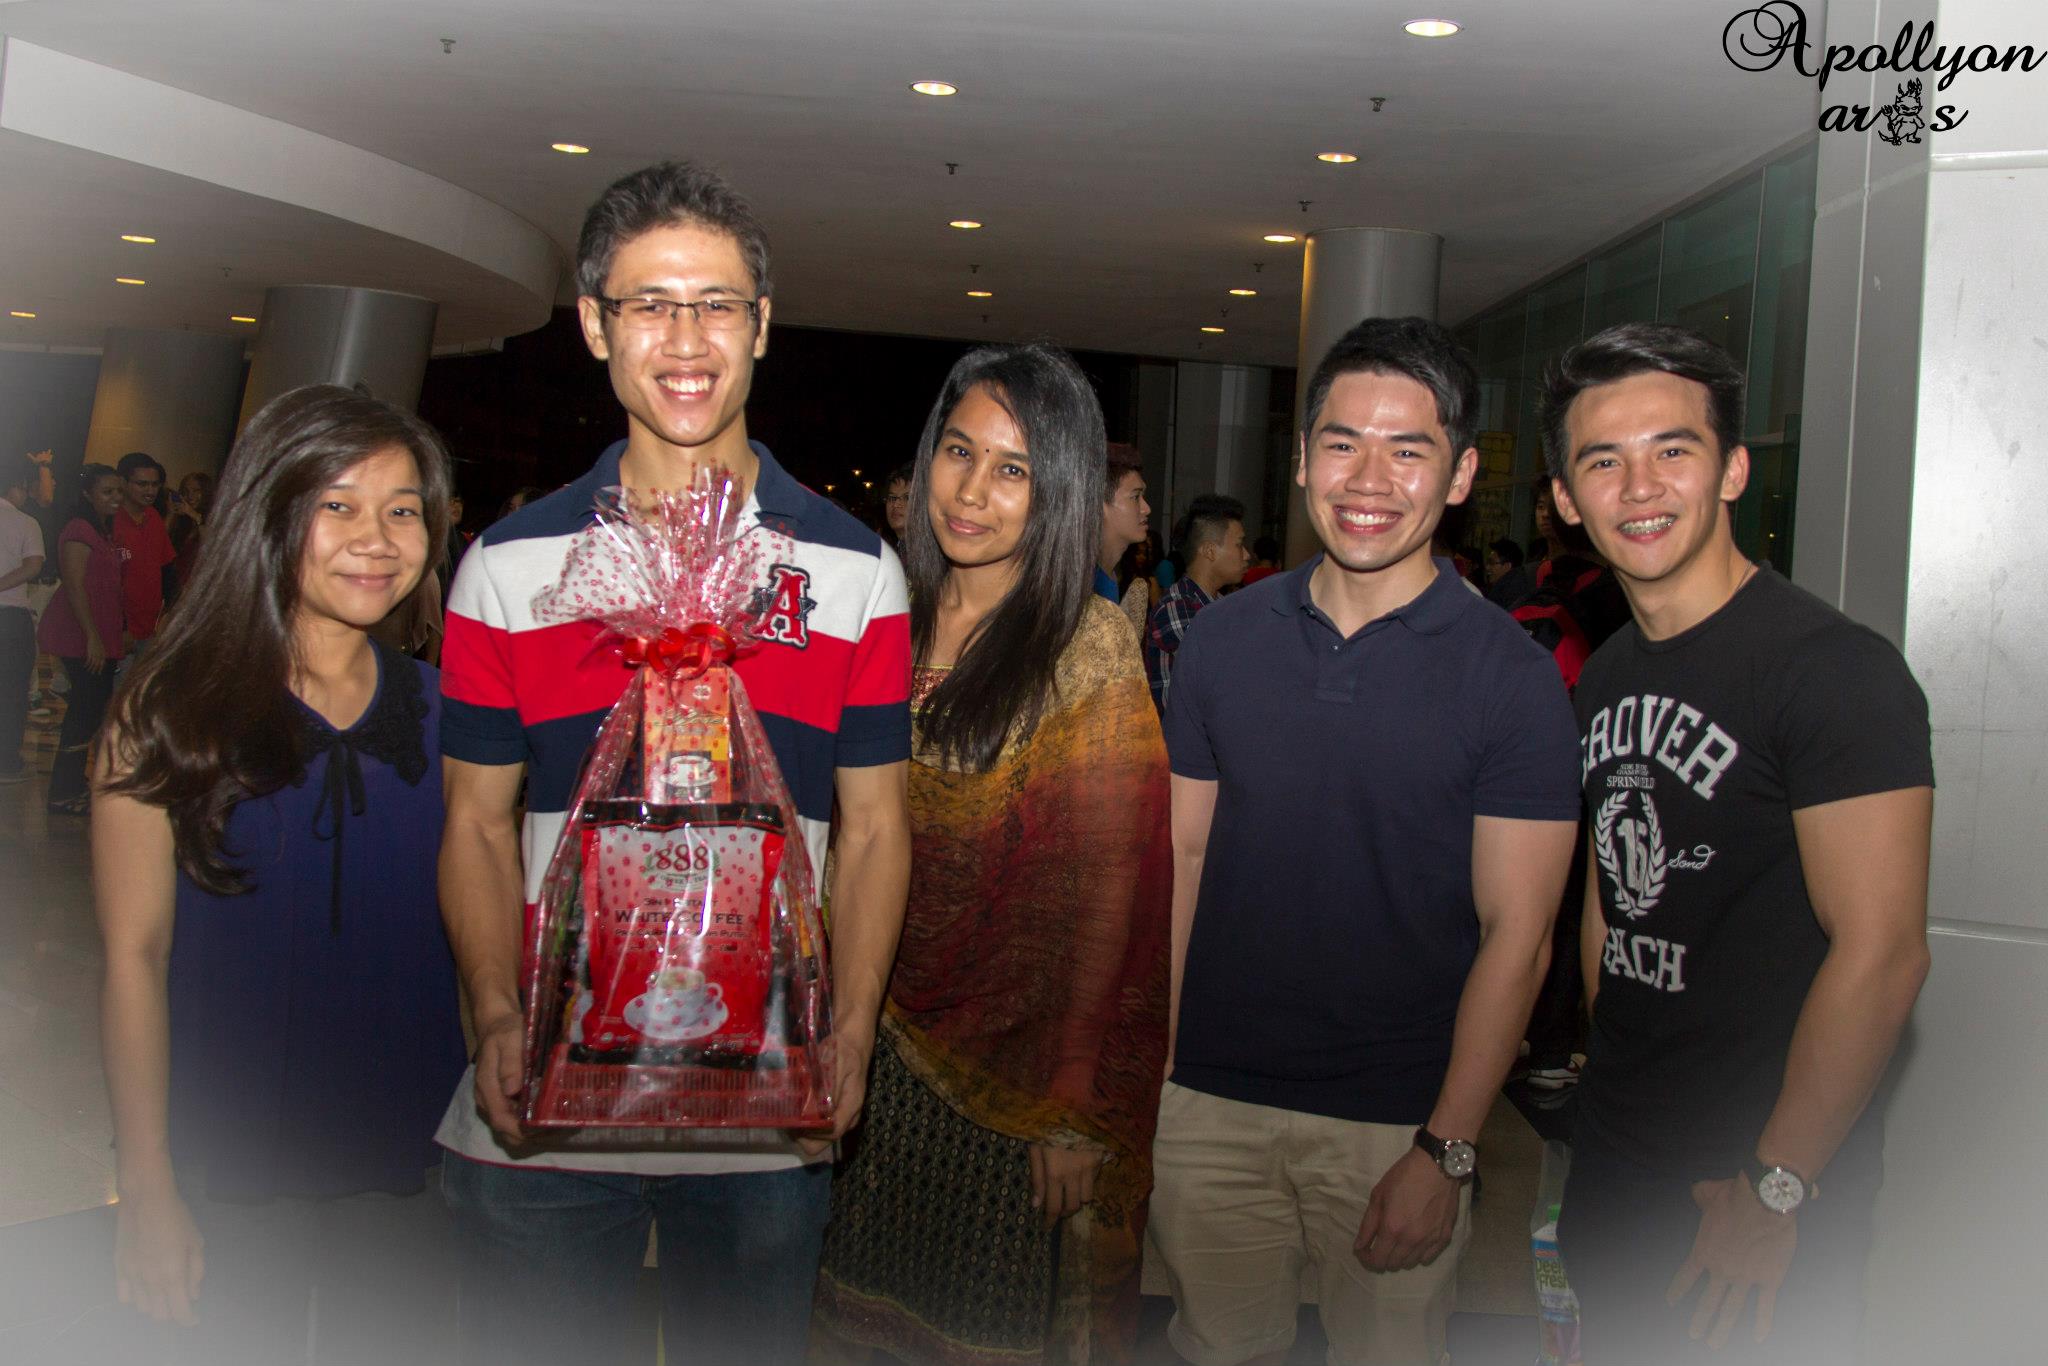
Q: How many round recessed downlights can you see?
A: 13